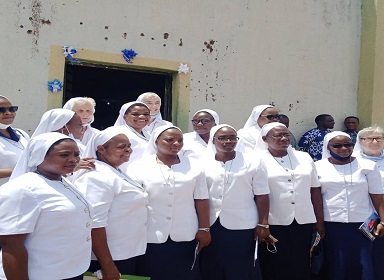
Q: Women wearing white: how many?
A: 14